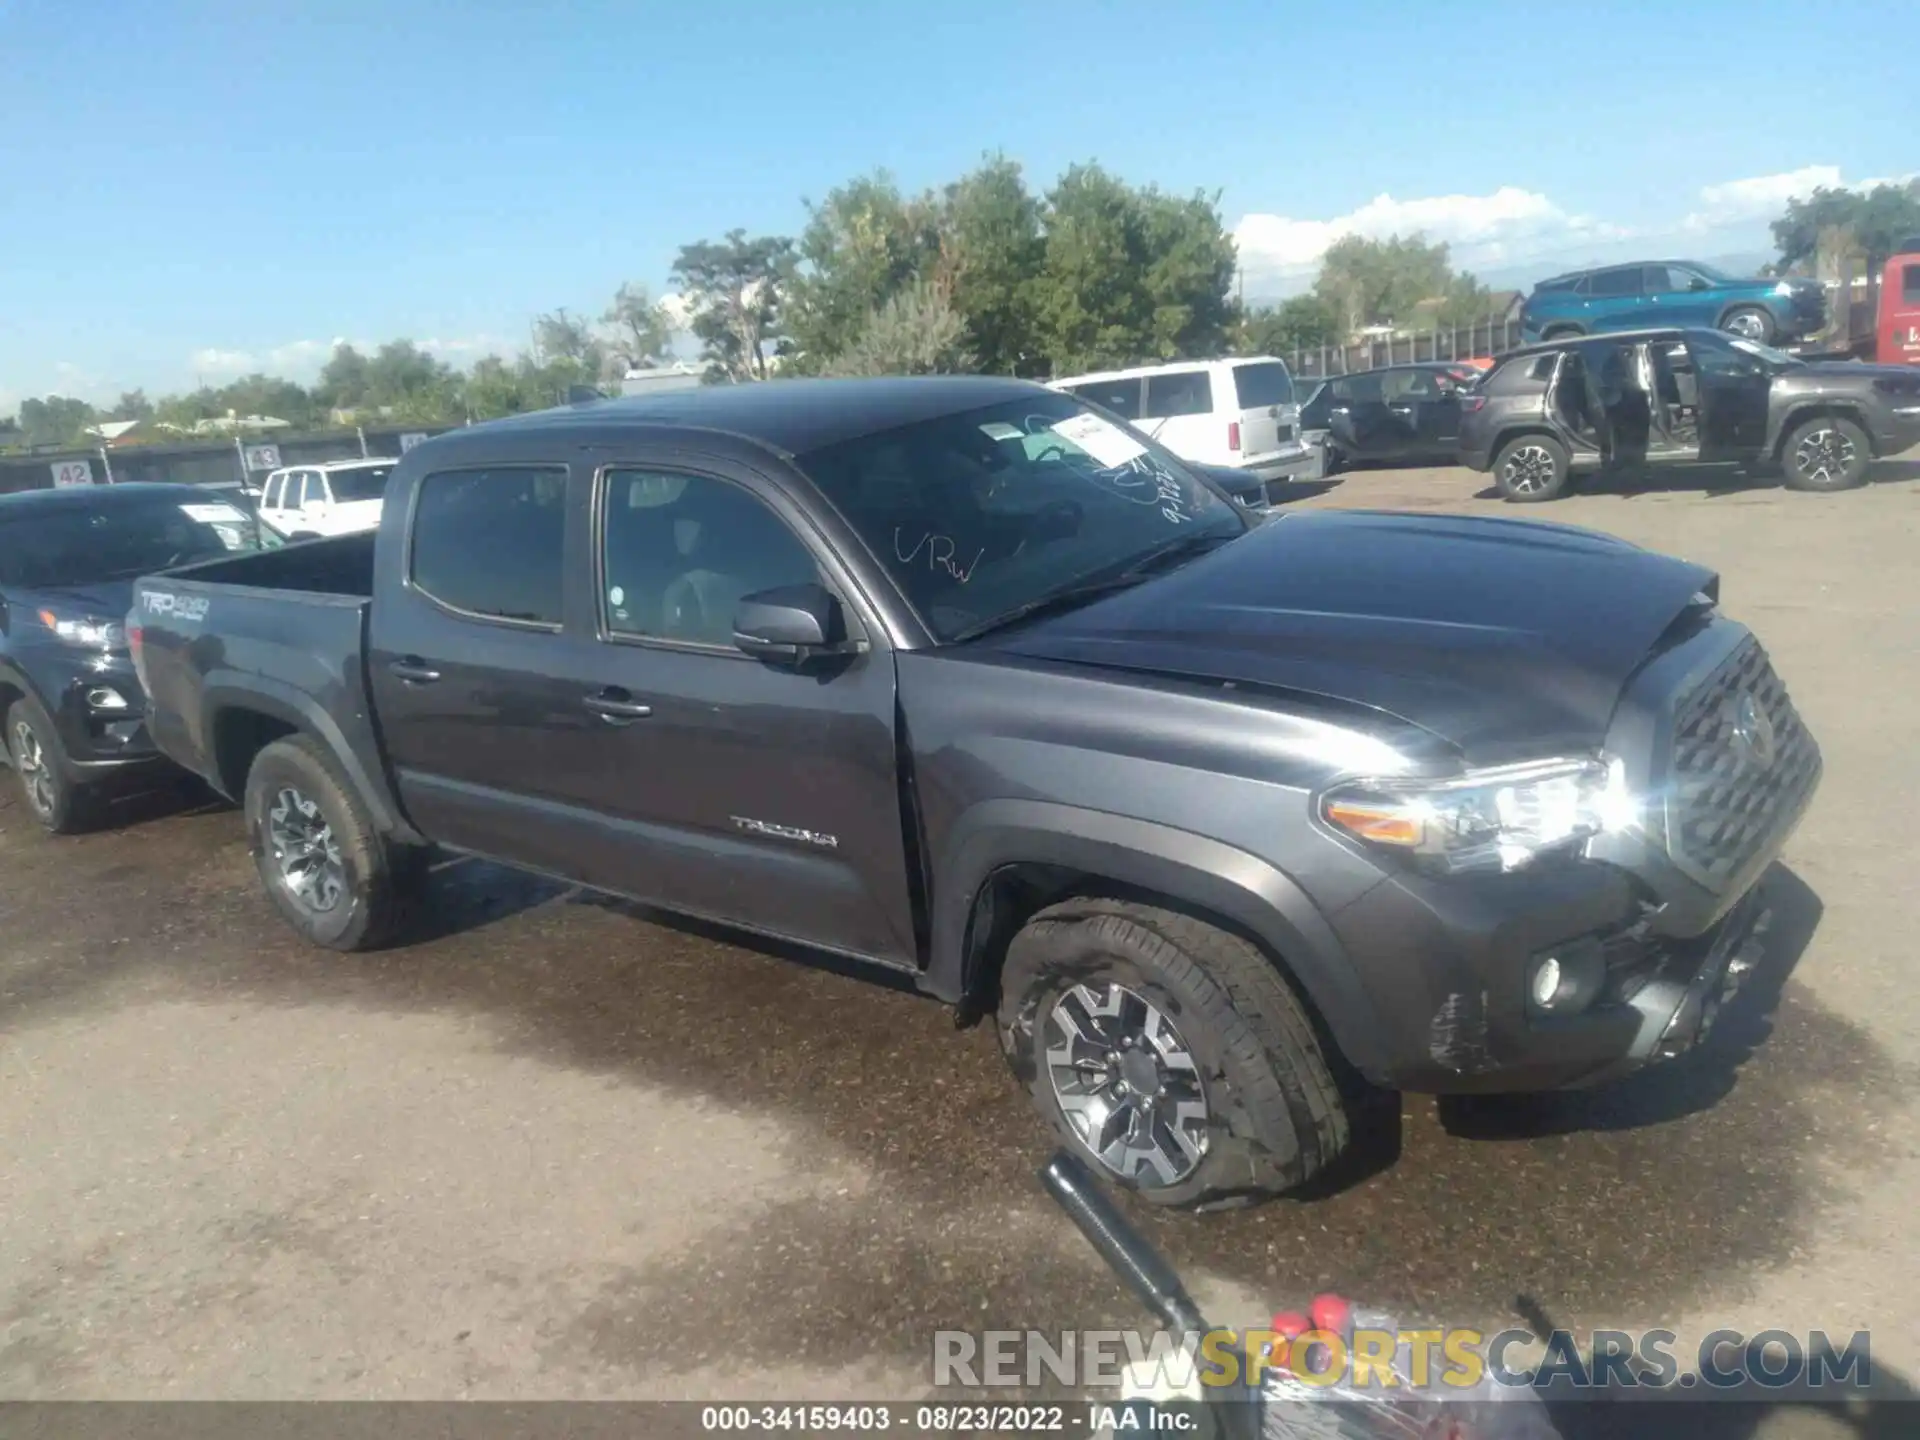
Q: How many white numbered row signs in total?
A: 3